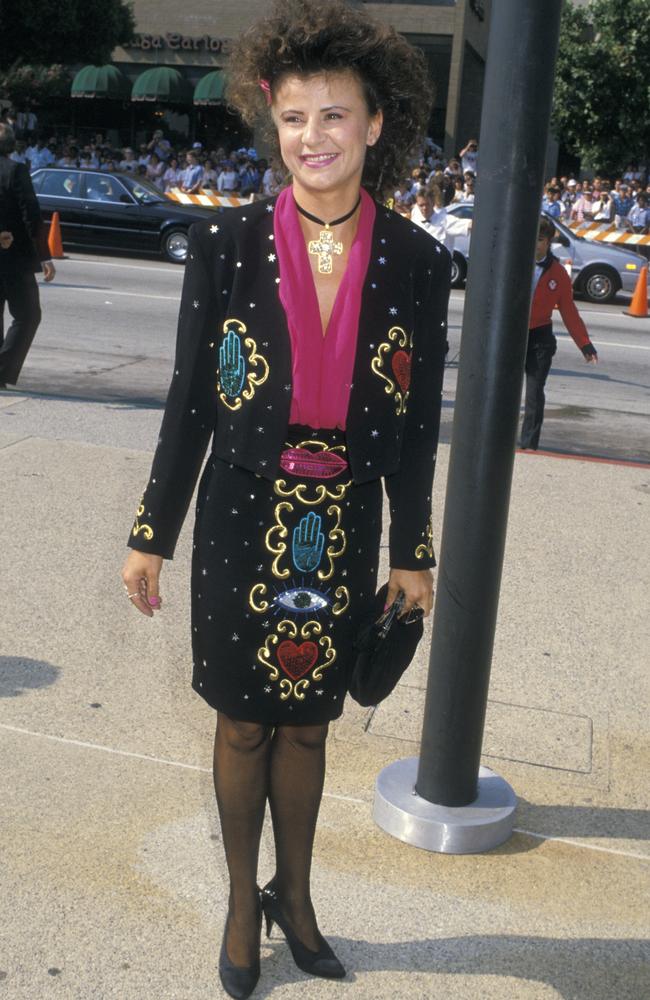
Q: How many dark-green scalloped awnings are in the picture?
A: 3